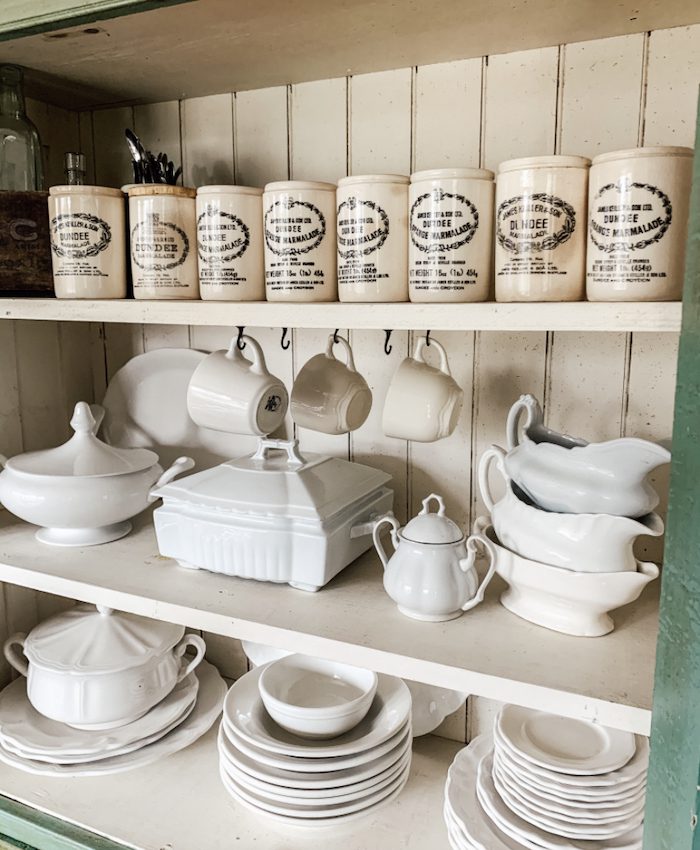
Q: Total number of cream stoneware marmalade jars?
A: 8